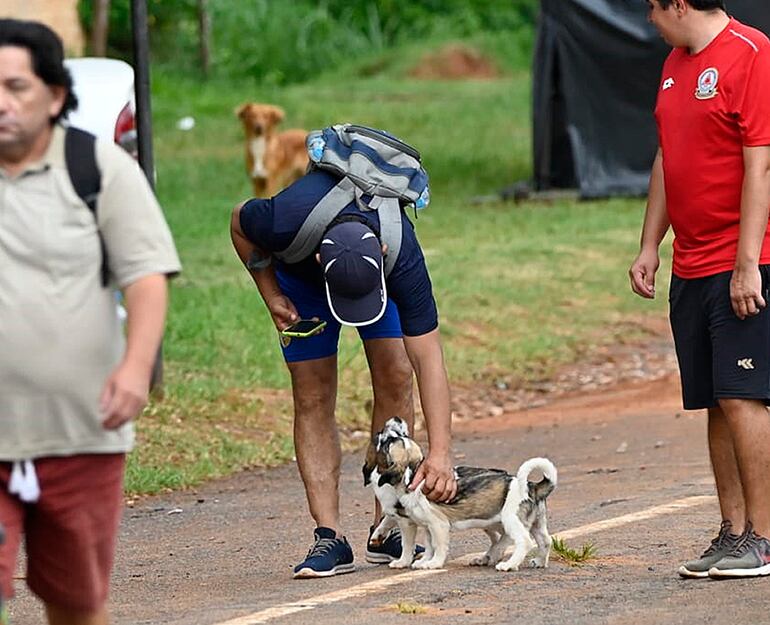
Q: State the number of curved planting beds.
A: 0